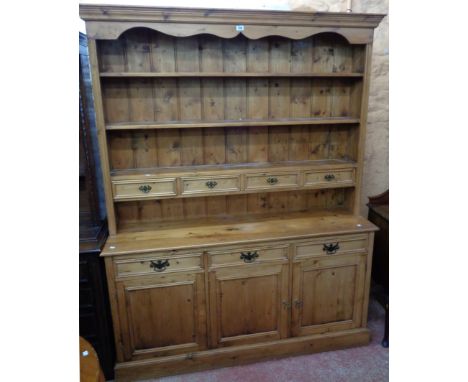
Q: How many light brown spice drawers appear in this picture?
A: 4